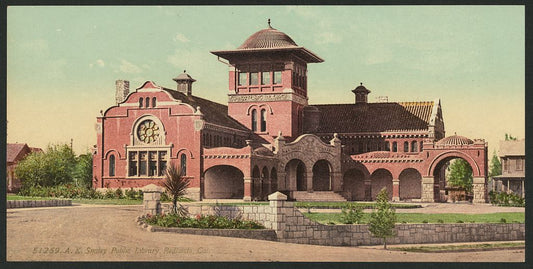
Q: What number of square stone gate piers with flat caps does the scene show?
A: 2